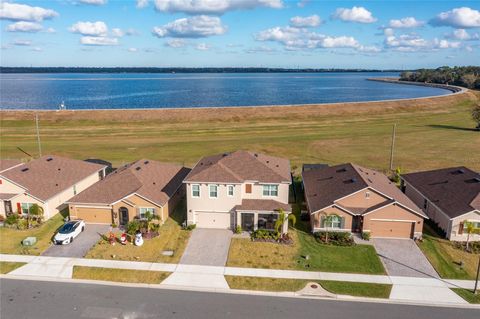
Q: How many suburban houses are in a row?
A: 5